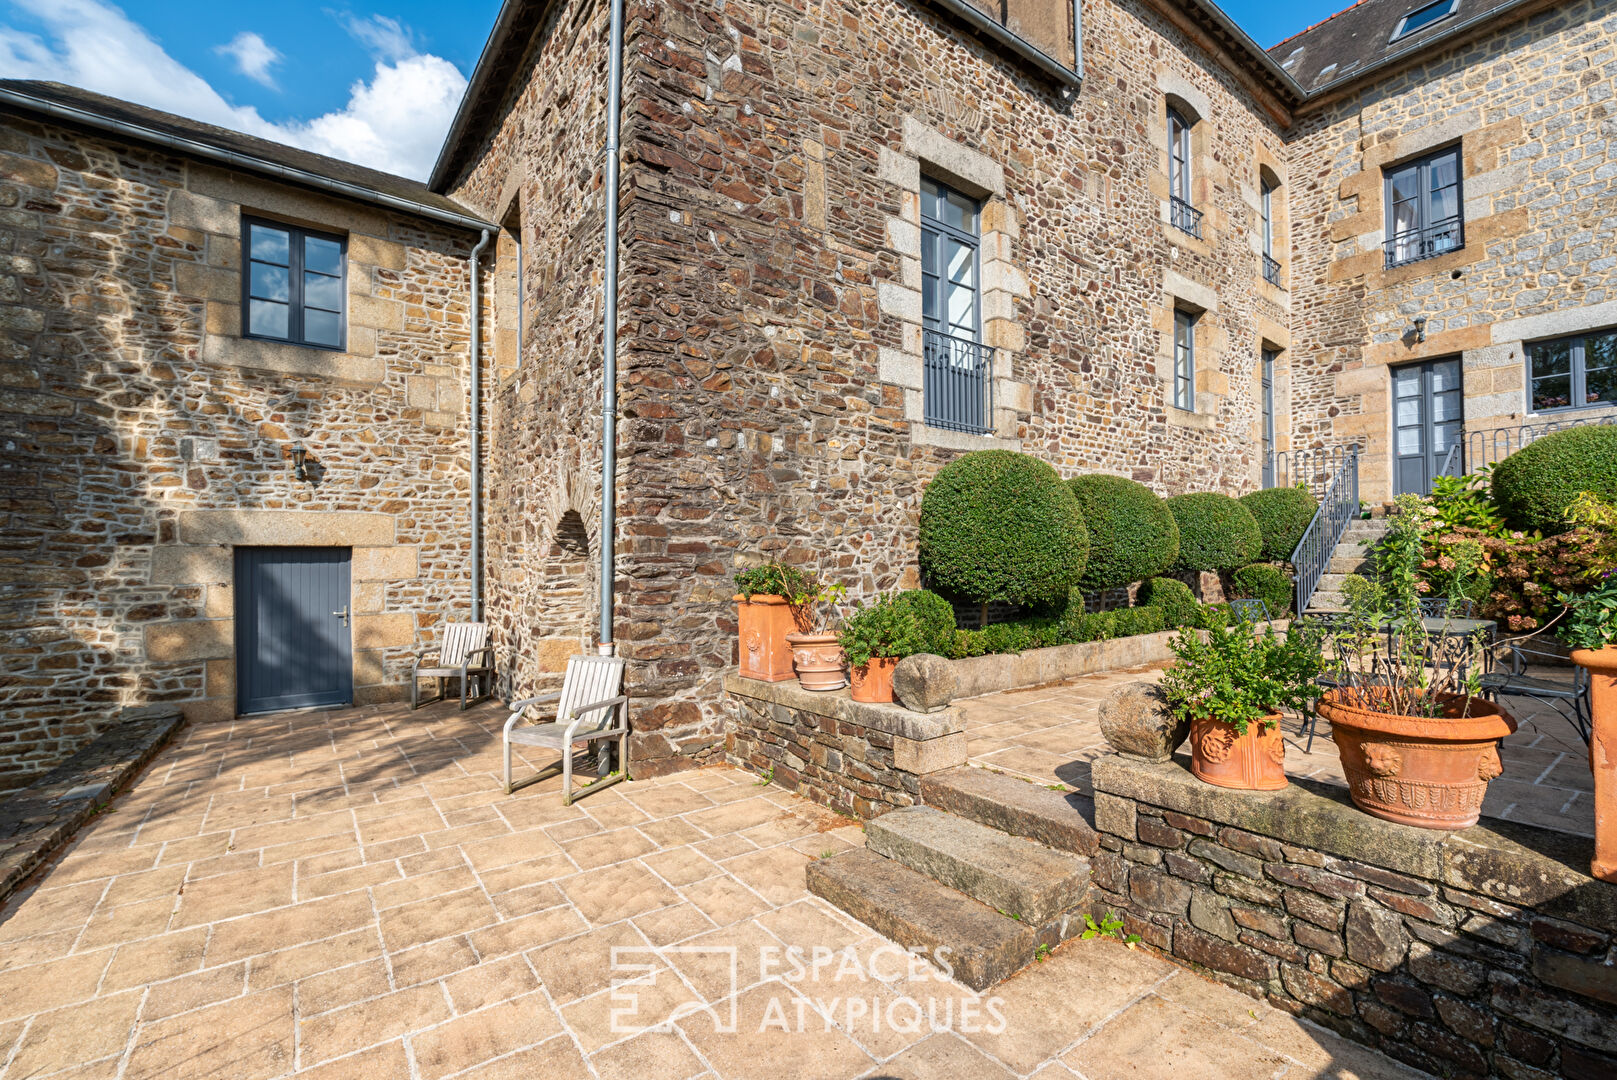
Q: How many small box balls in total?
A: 4